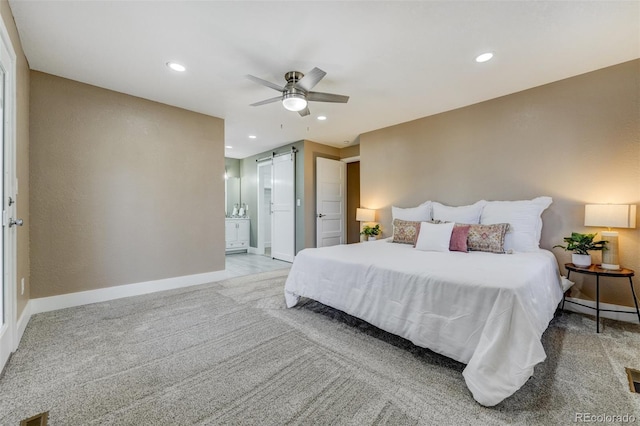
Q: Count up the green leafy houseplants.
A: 2